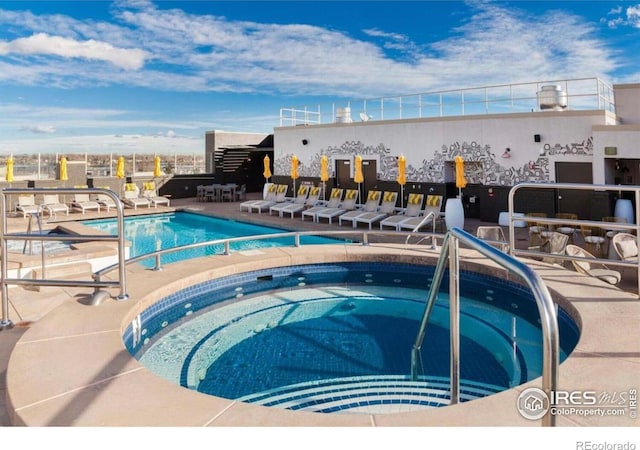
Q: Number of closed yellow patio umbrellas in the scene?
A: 10